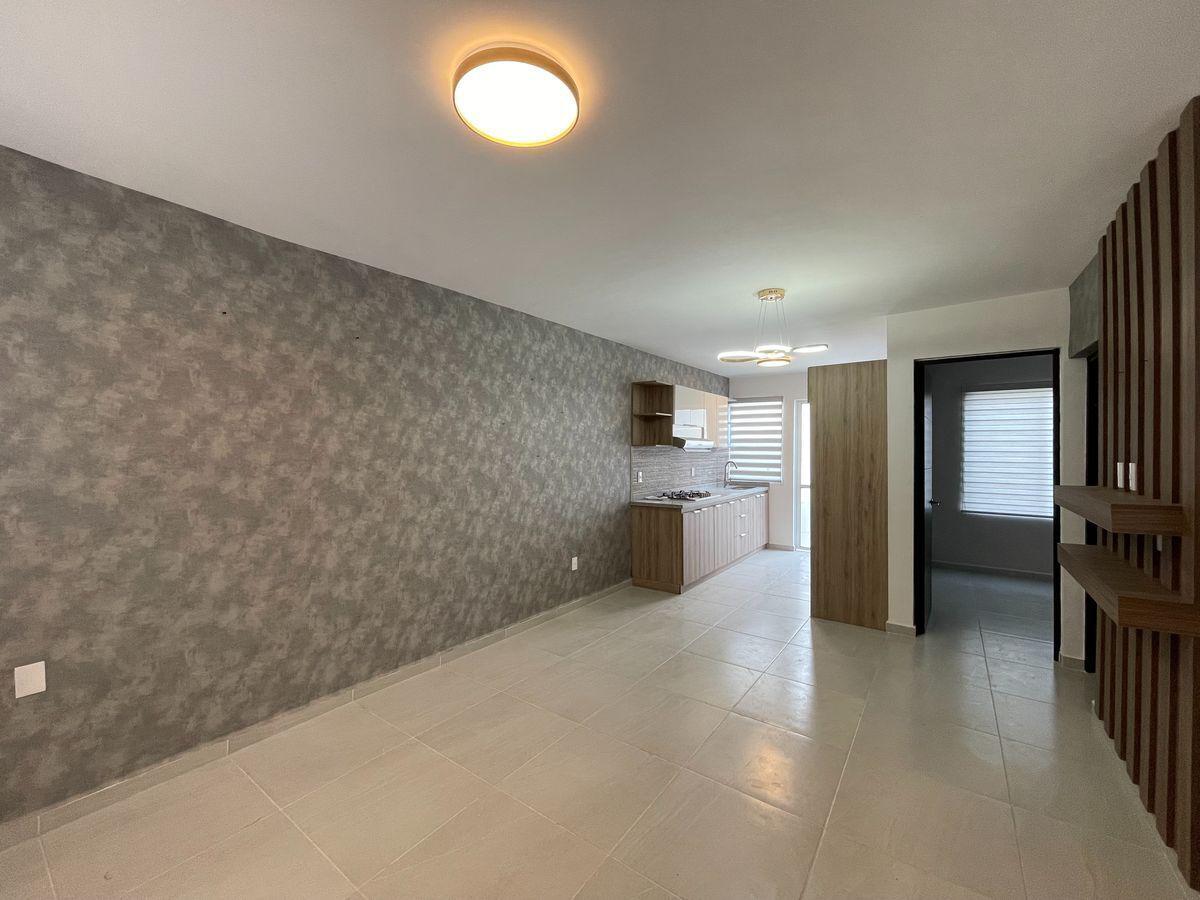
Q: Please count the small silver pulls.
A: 9